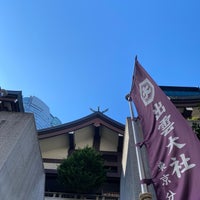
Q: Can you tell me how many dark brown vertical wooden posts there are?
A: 3